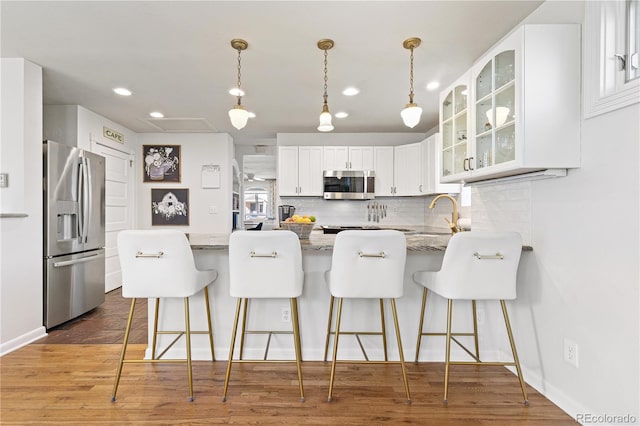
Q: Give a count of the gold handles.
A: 4